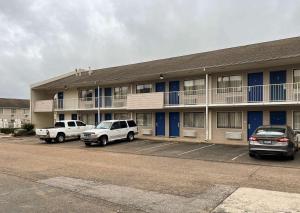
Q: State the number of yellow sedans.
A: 0